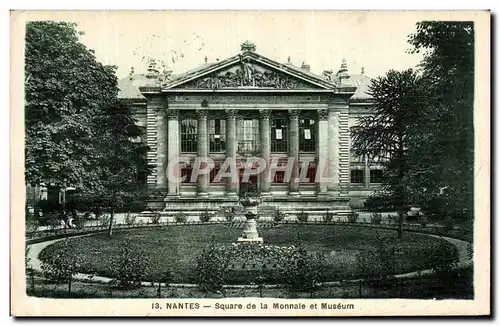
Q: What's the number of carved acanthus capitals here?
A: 6